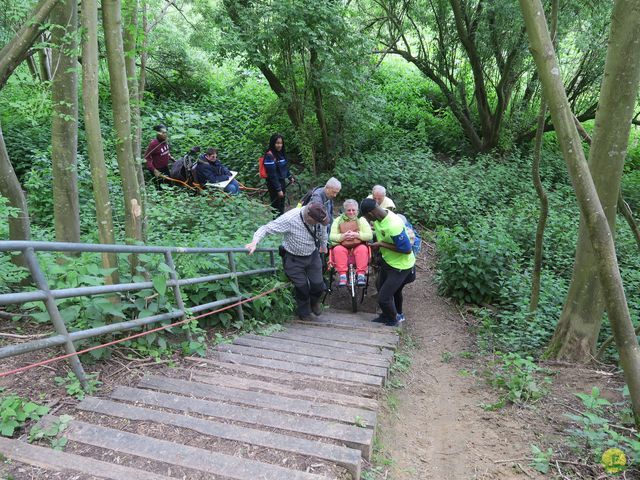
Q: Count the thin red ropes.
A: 1